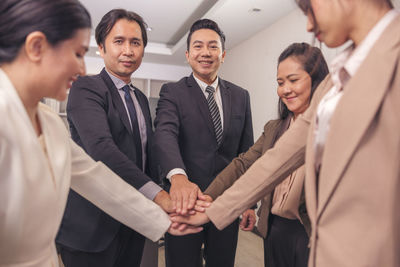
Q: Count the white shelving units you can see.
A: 1